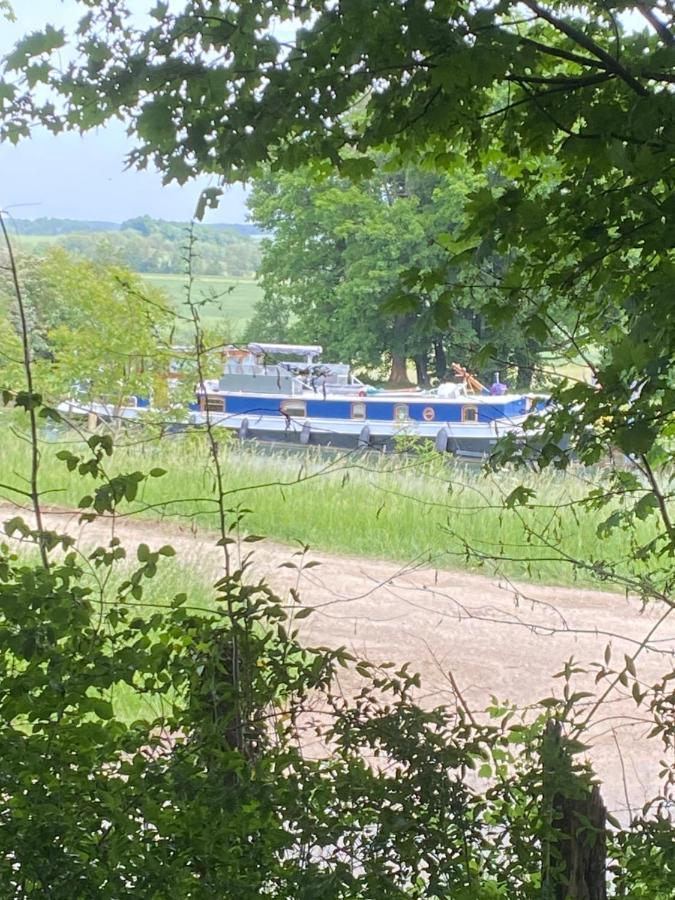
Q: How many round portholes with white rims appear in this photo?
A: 1